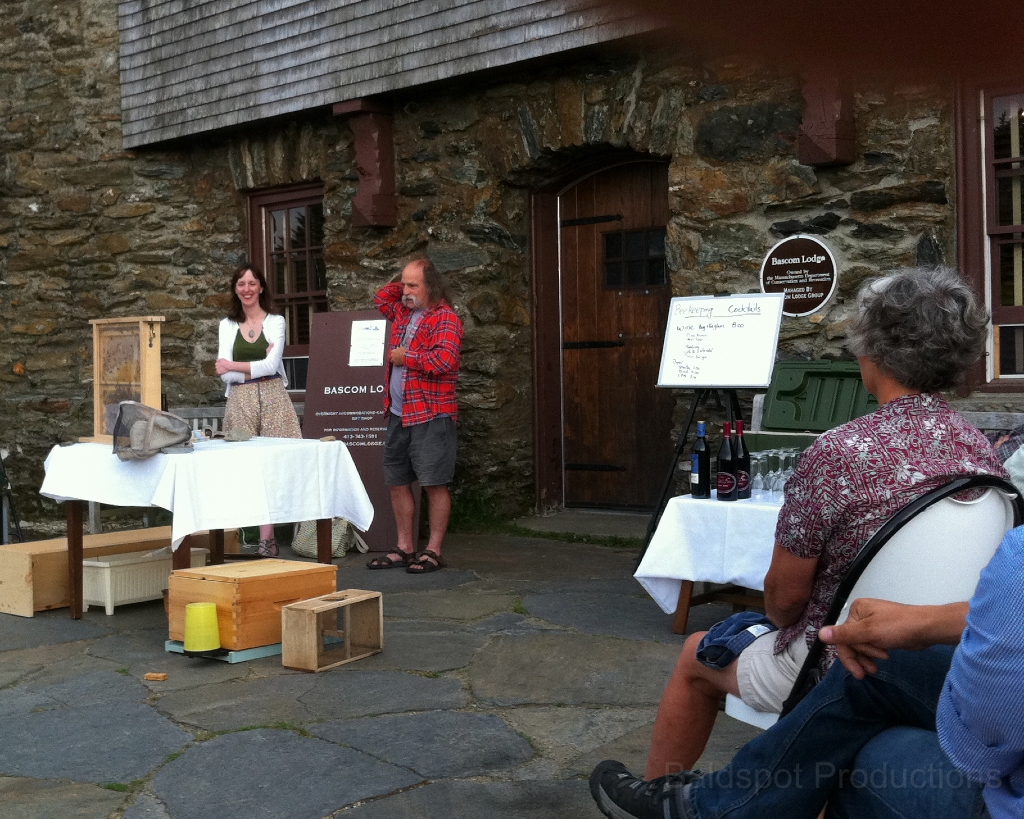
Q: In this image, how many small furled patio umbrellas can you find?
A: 0